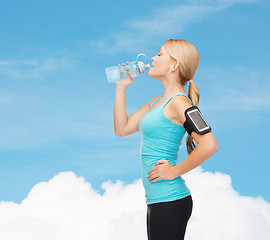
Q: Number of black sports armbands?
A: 1